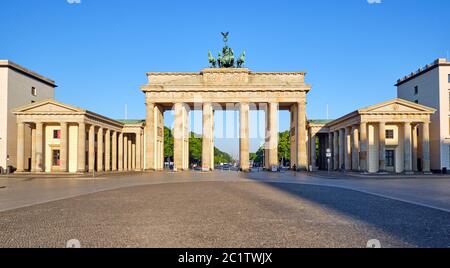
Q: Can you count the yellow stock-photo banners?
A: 0